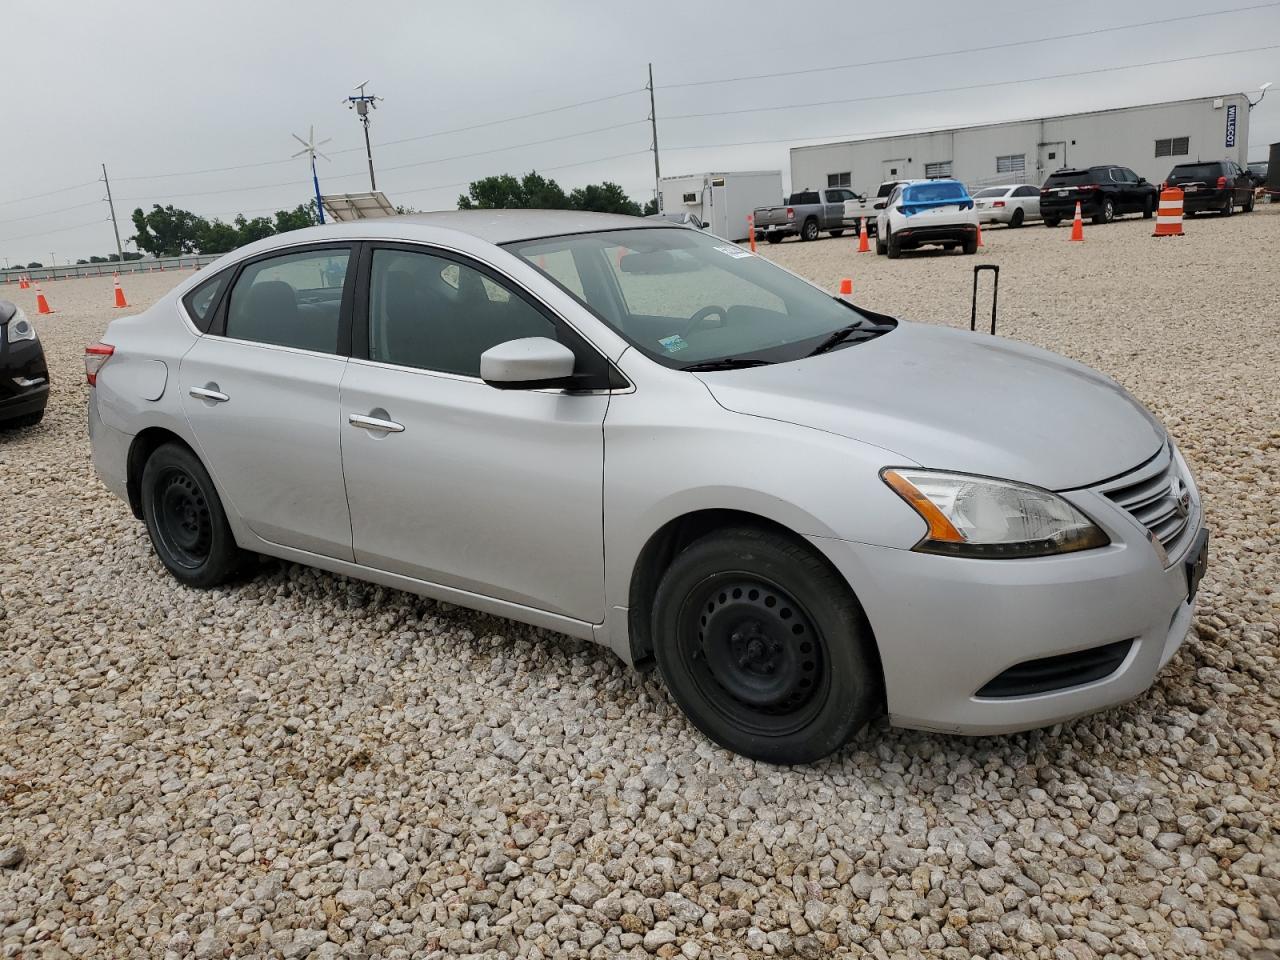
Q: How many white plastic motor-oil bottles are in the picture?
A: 0